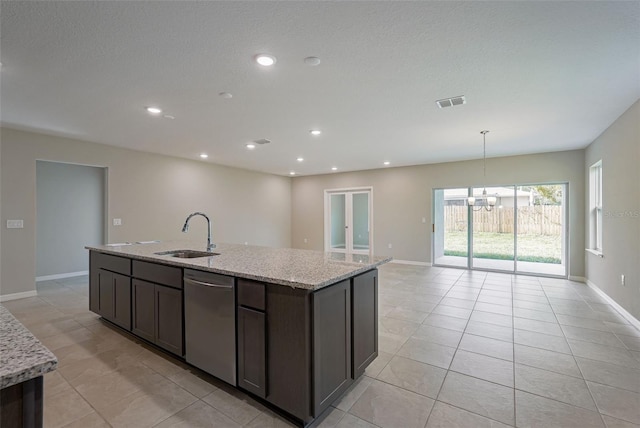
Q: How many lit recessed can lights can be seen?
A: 9